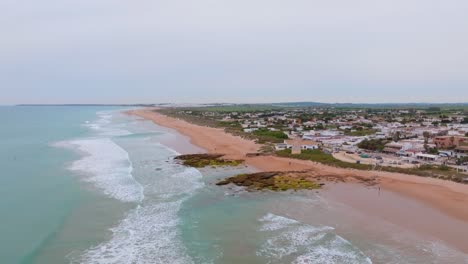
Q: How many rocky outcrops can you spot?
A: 2